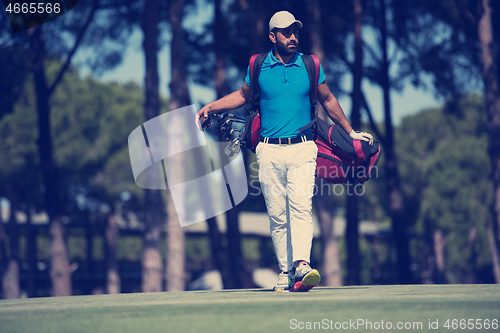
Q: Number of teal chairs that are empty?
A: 0